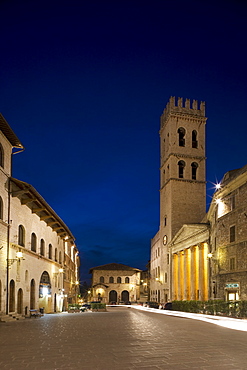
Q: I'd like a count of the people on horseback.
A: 0